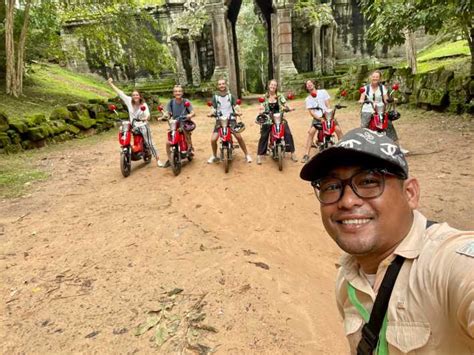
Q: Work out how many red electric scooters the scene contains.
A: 6